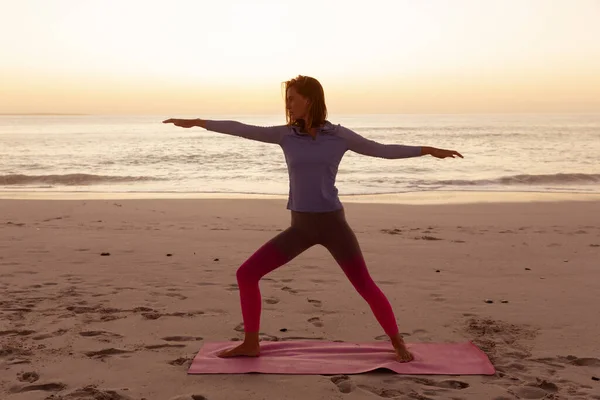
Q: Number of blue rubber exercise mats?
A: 0